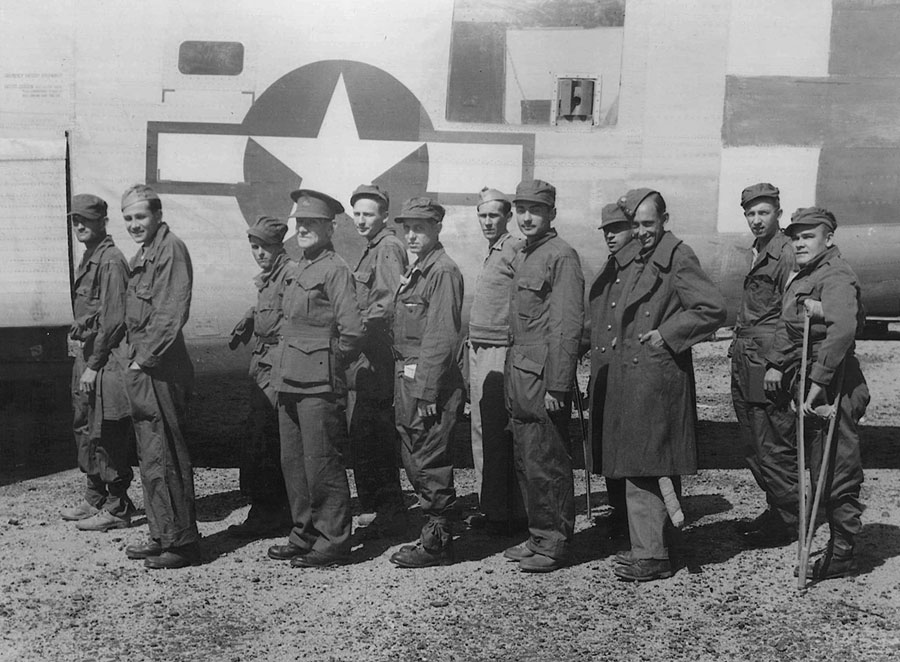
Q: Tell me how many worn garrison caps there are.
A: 3